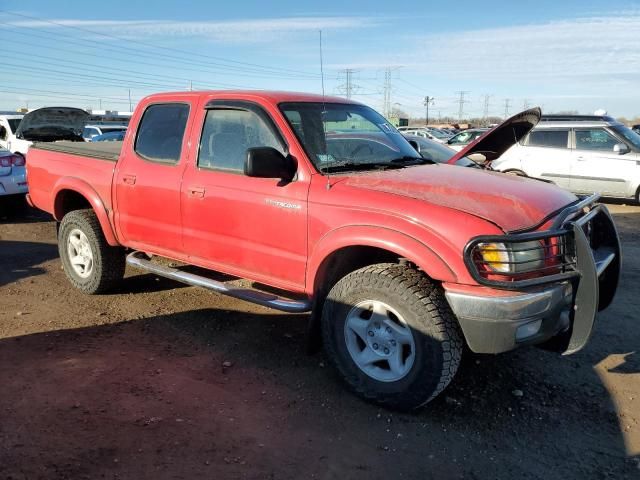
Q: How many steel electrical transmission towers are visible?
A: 6